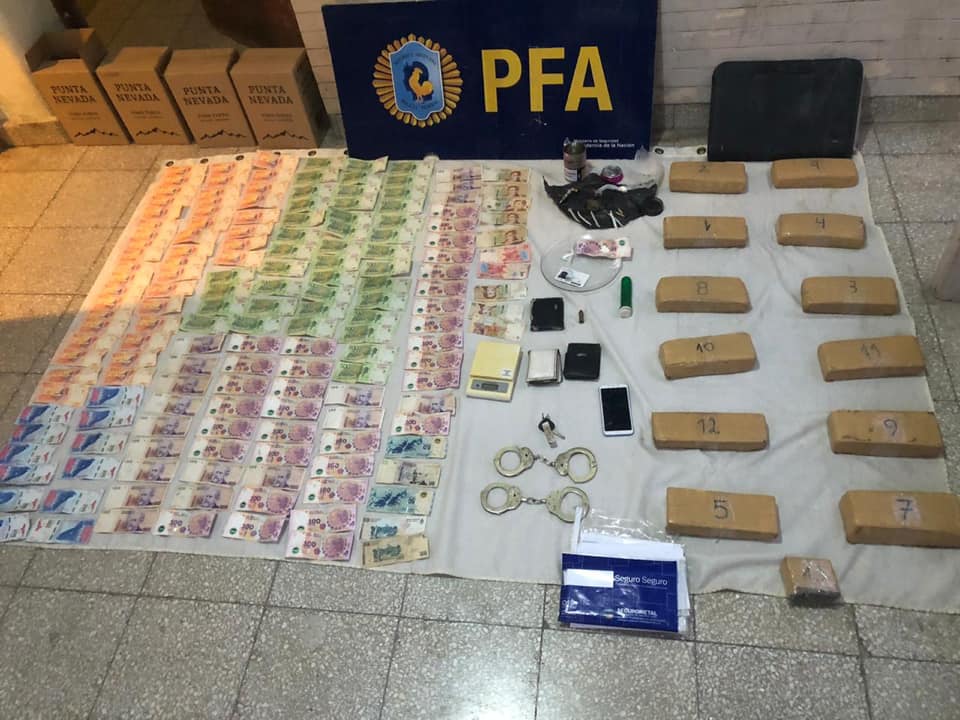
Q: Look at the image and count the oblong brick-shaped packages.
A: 12